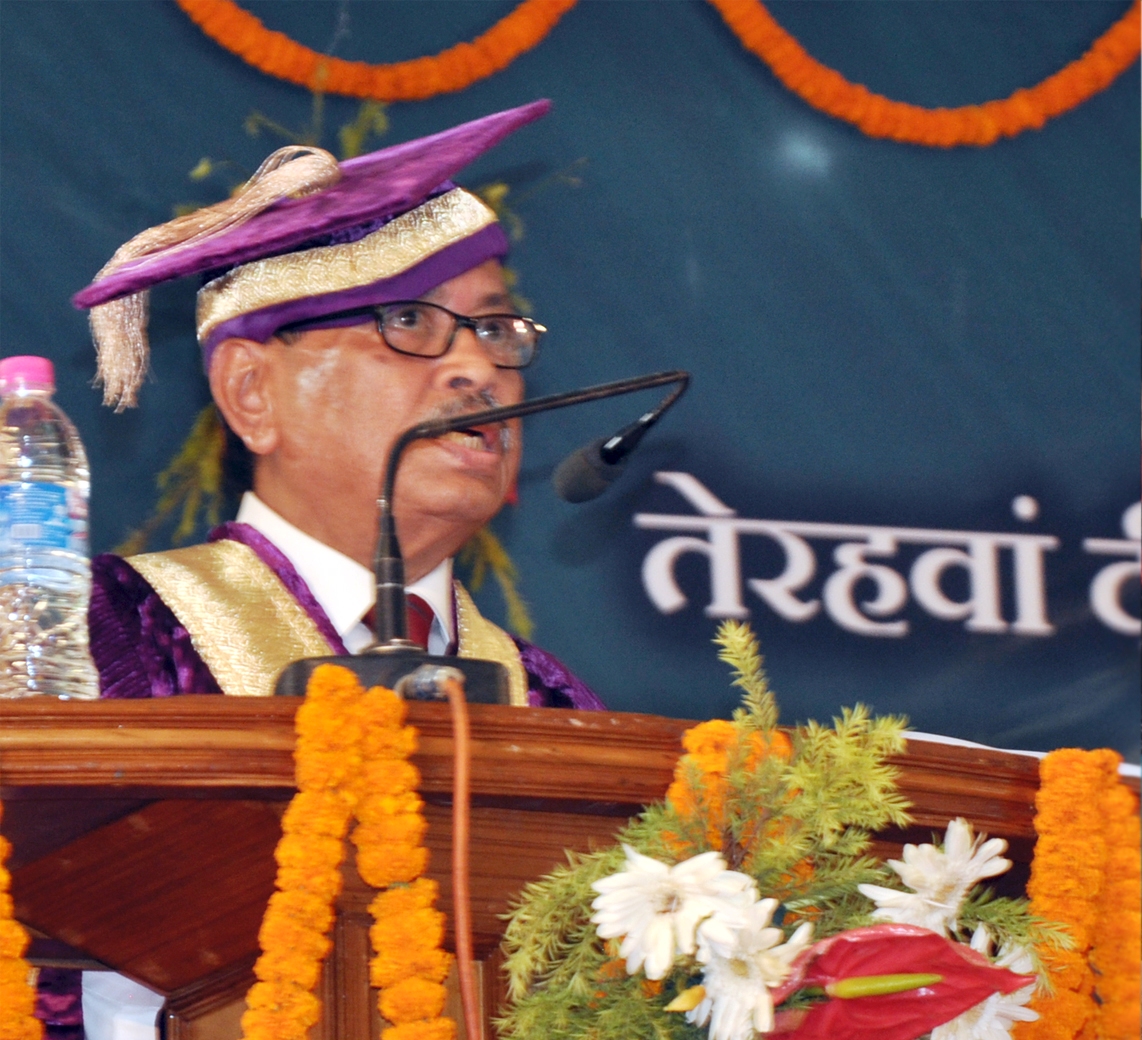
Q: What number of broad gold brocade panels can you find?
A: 2